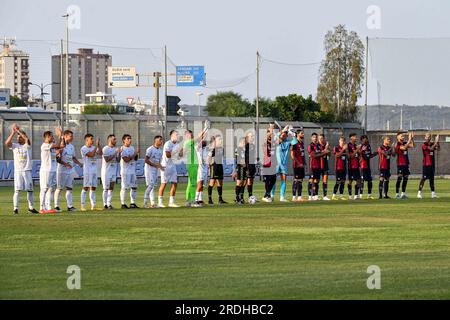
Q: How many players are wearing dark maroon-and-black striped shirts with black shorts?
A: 10